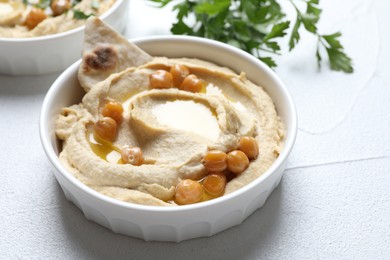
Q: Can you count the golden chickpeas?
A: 13